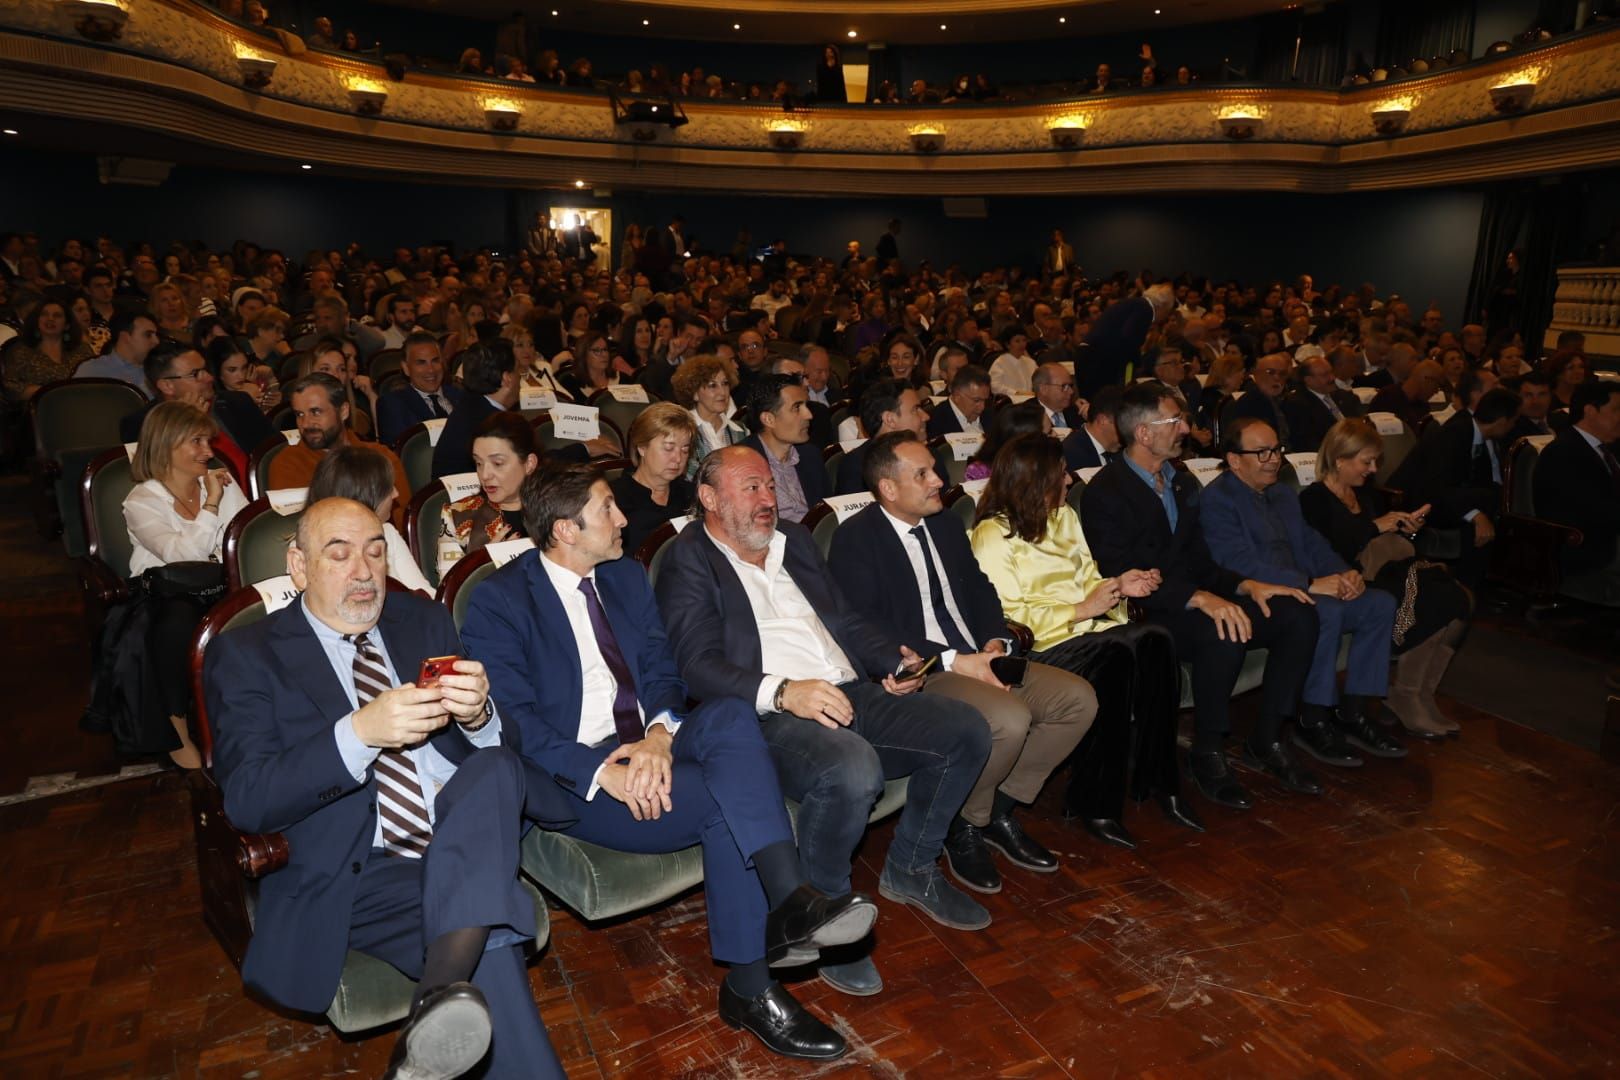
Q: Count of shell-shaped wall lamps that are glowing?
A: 10